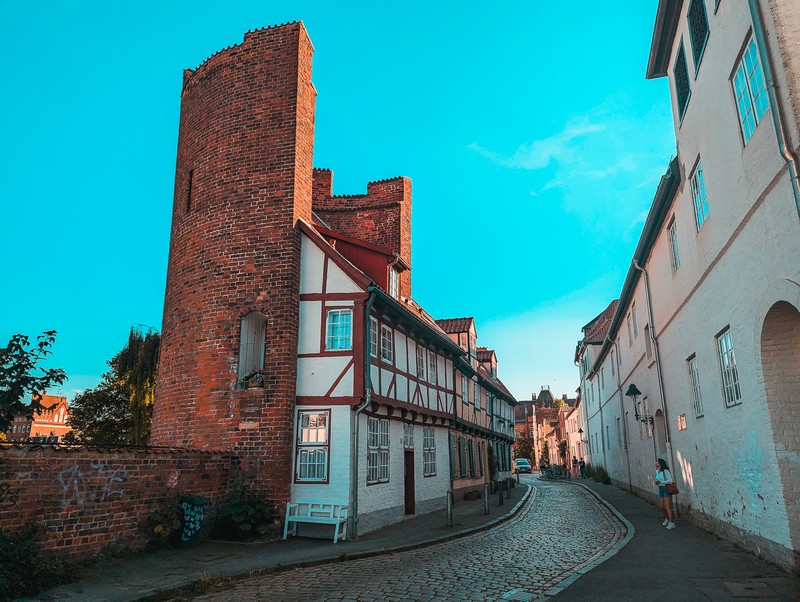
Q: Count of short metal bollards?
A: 5